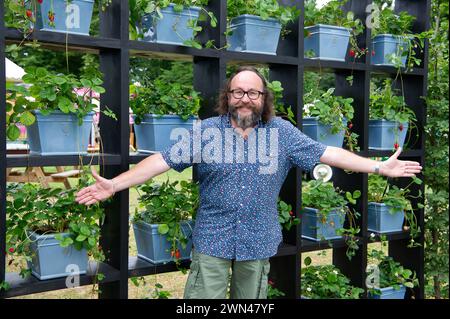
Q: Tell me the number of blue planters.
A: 14